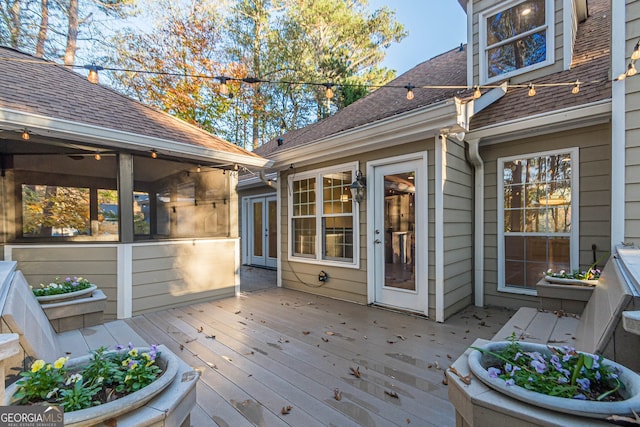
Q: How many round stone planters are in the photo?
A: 4